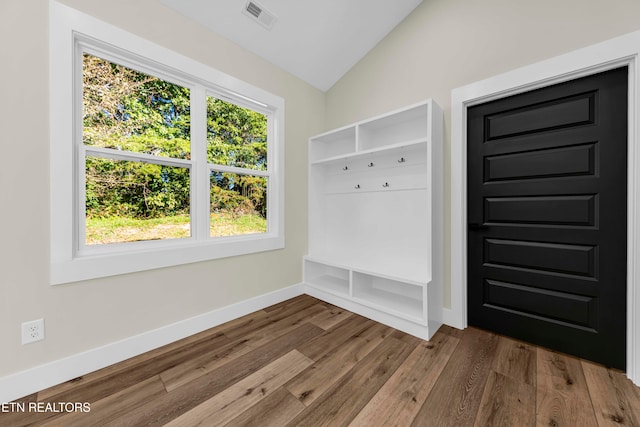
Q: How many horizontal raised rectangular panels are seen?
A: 5